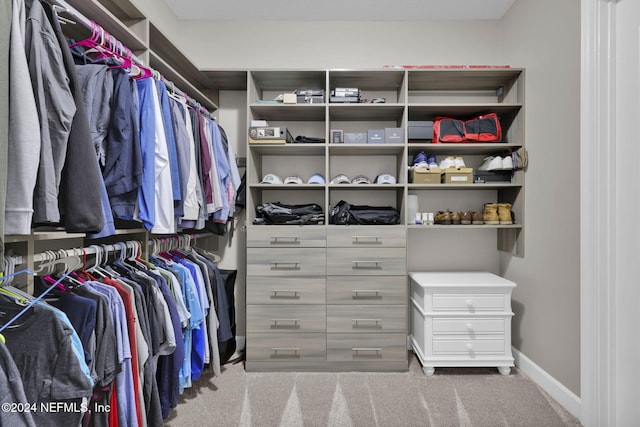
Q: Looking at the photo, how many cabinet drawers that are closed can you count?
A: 13